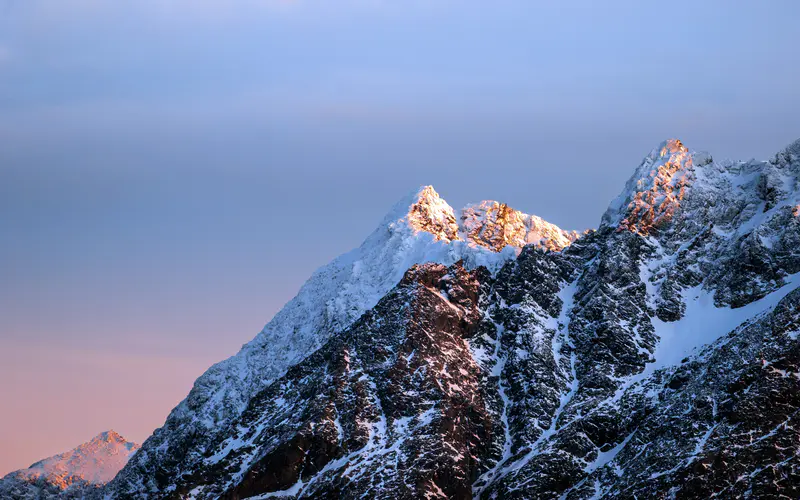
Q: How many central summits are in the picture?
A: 2